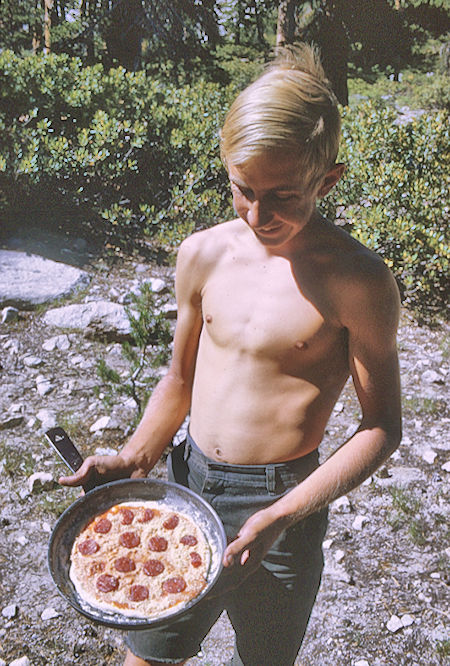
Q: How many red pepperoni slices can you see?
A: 14